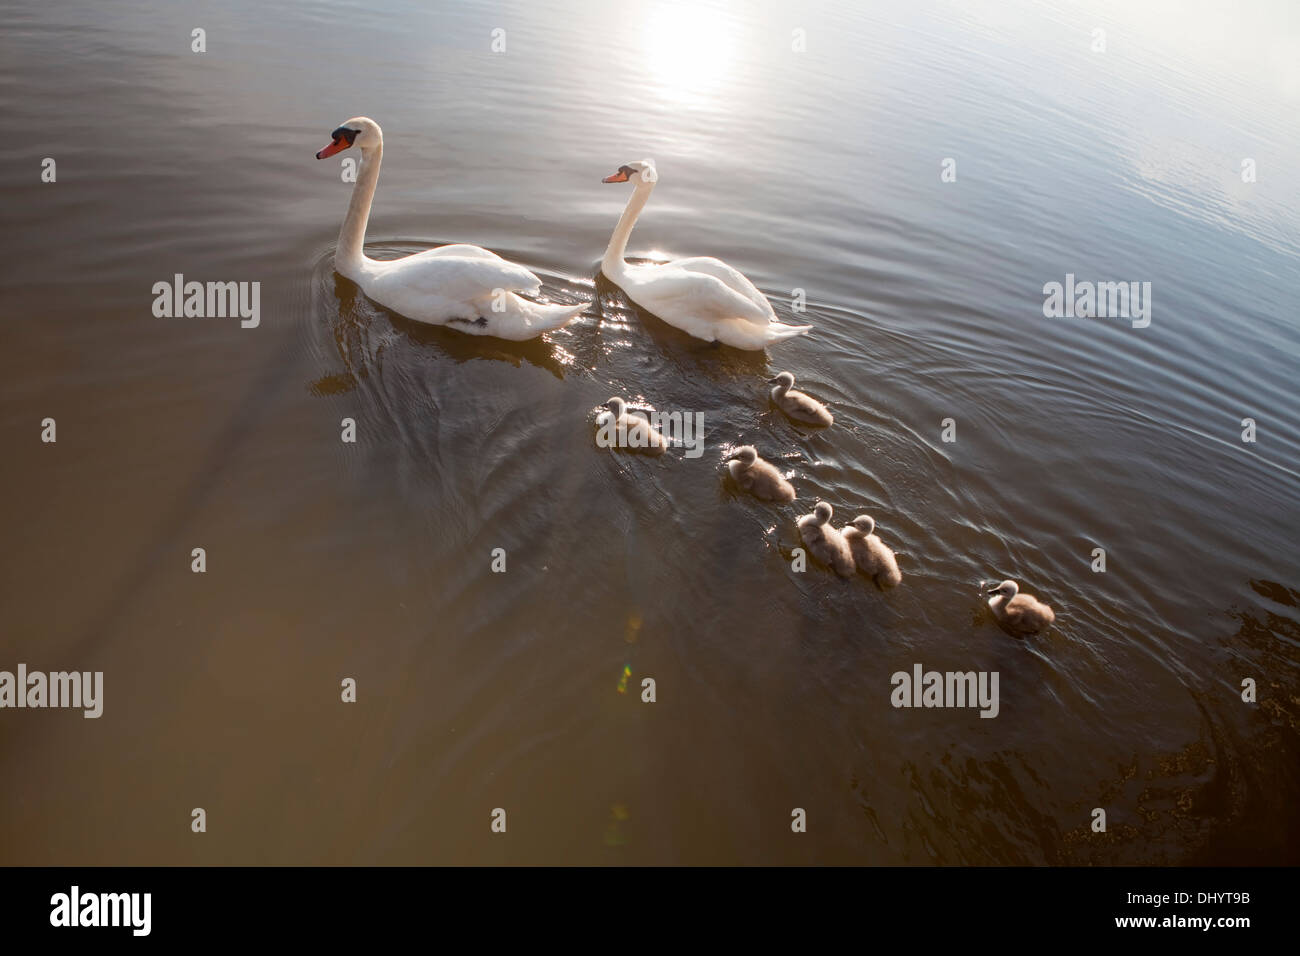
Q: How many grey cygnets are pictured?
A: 6